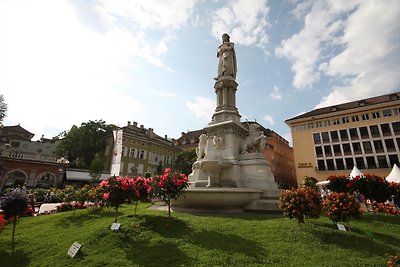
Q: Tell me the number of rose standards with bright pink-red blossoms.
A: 3